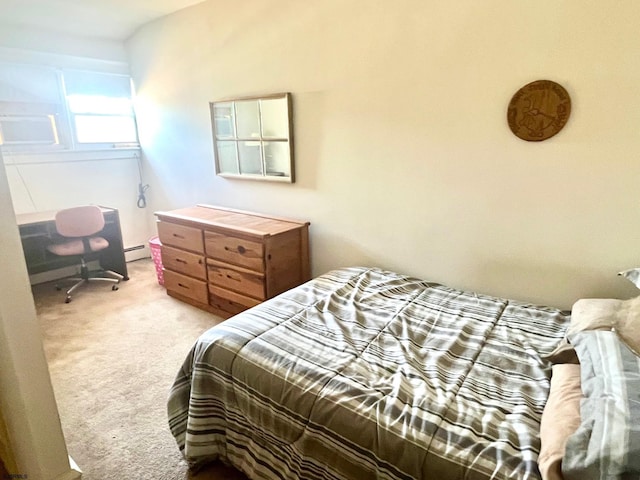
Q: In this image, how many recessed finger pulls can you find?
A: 6